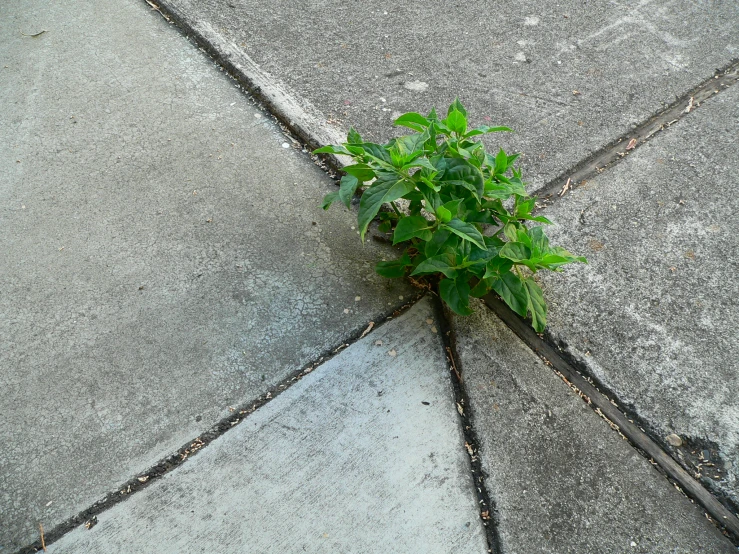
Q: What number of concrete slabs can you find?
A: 5